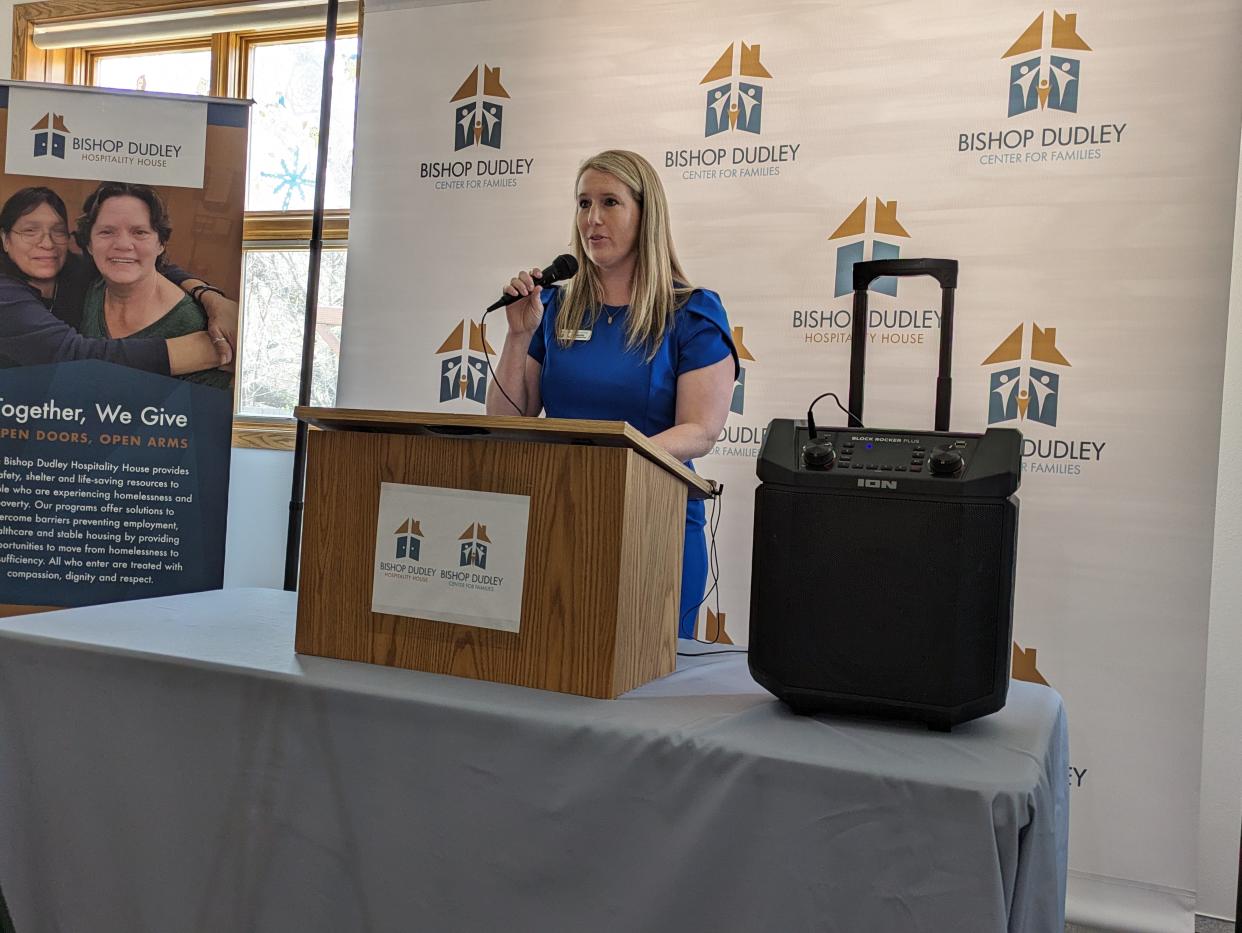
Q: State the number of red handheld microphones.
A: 0